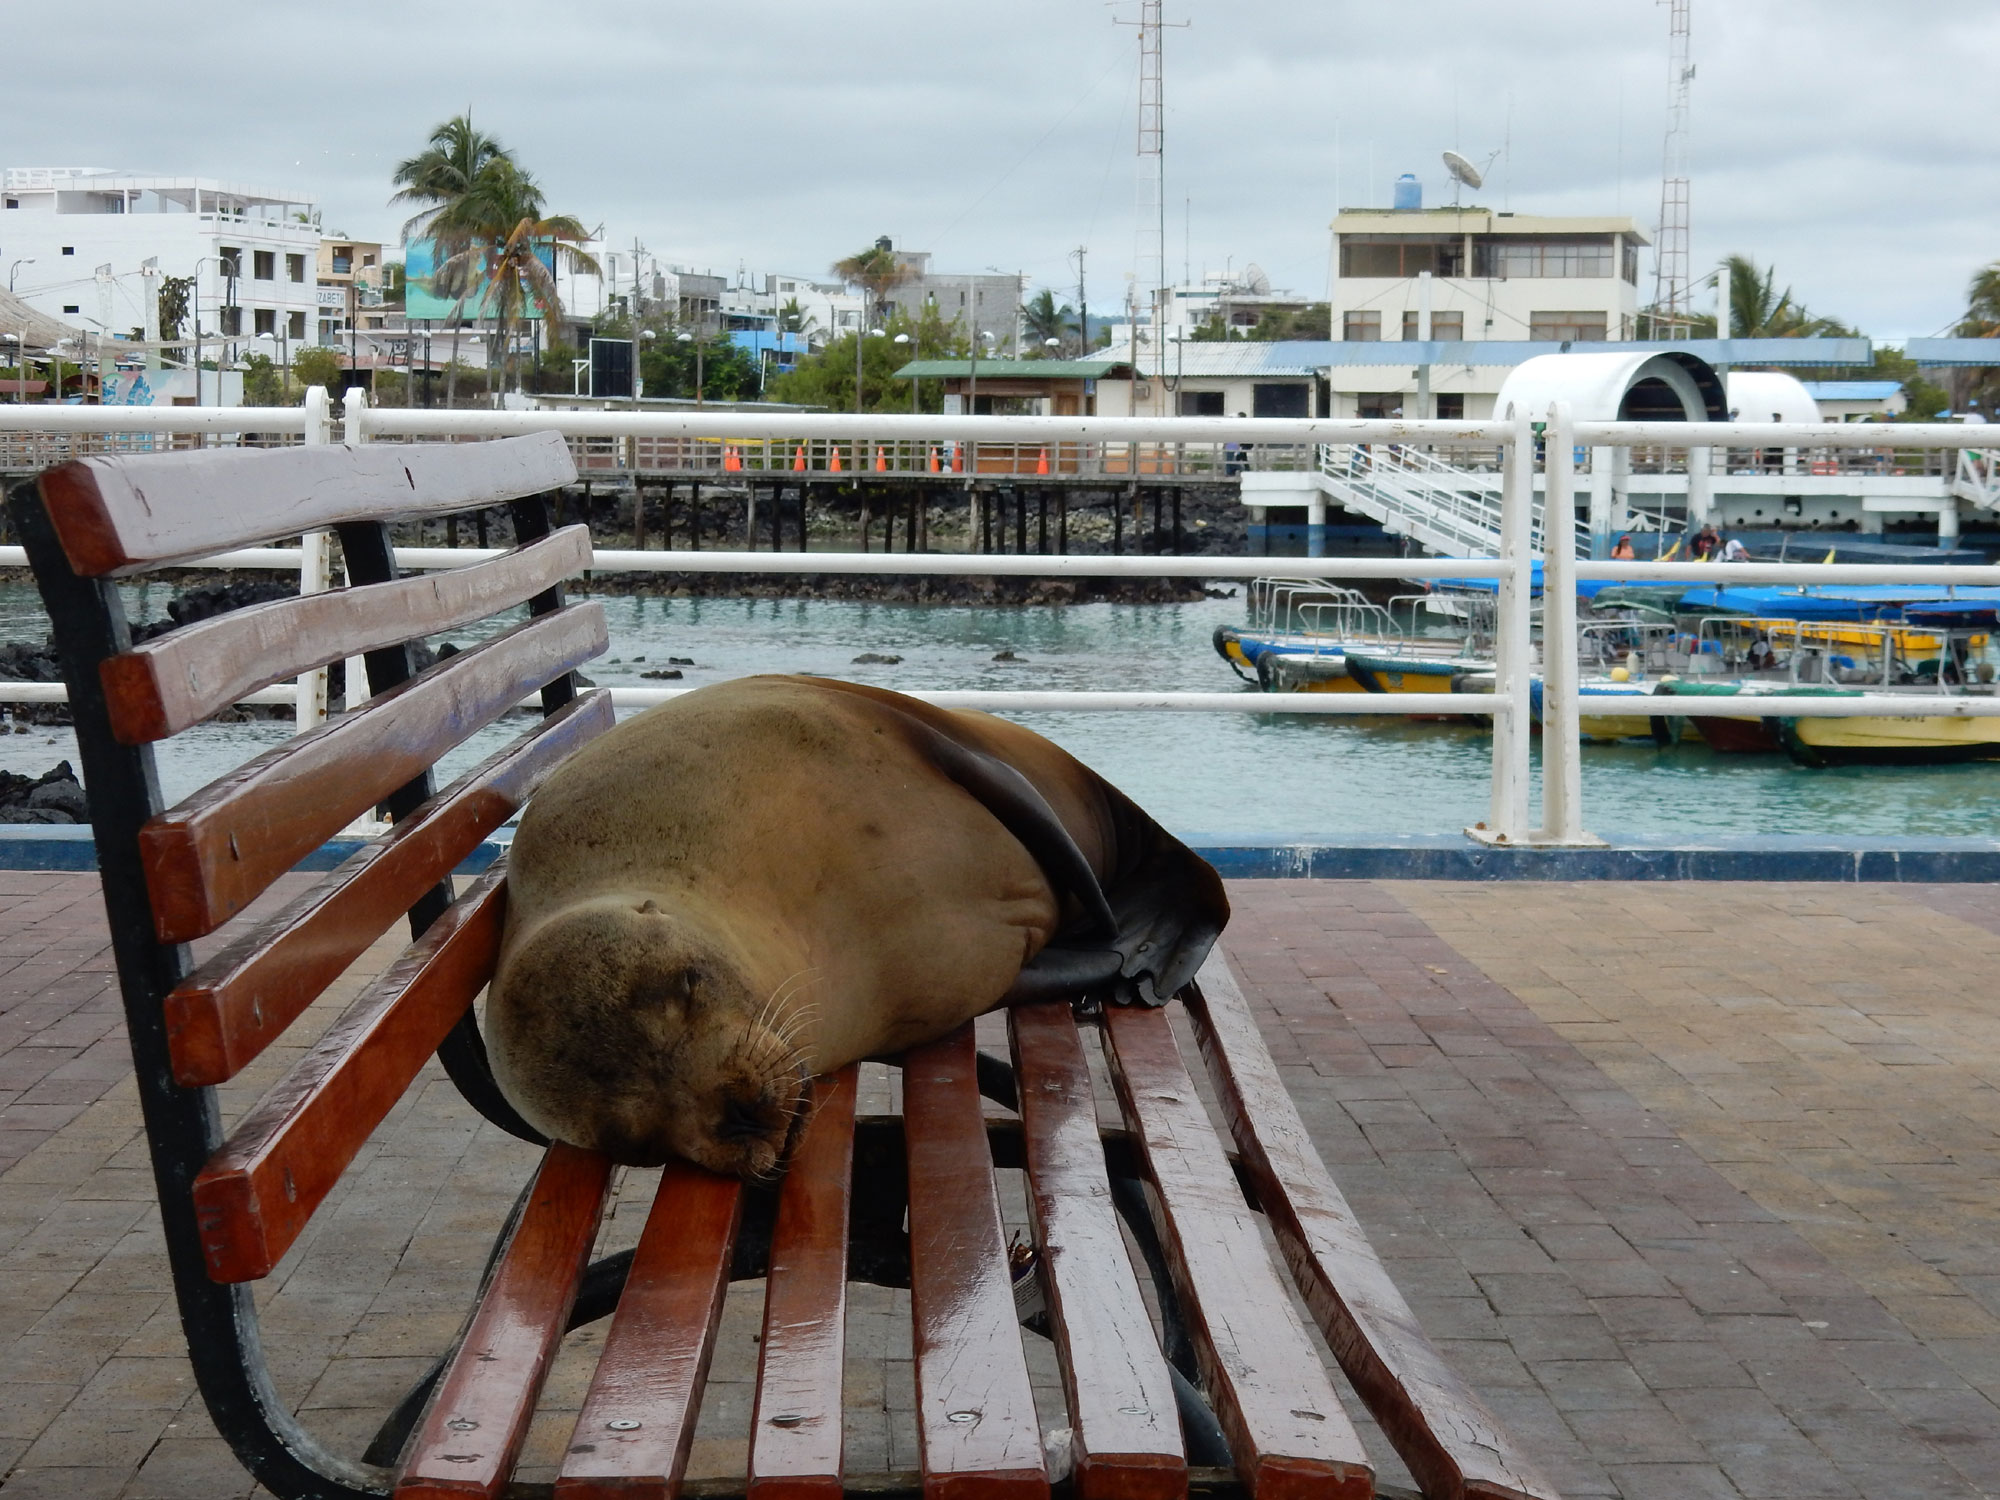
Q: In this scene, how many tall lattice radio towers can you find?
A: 2